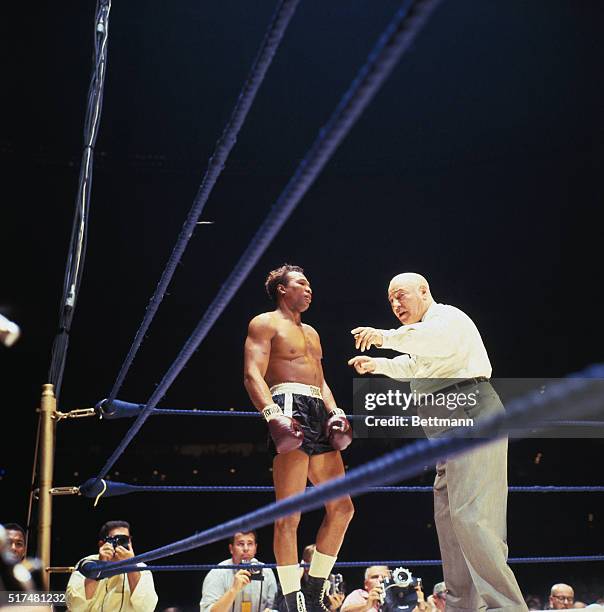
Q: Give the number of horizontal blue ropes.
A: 3